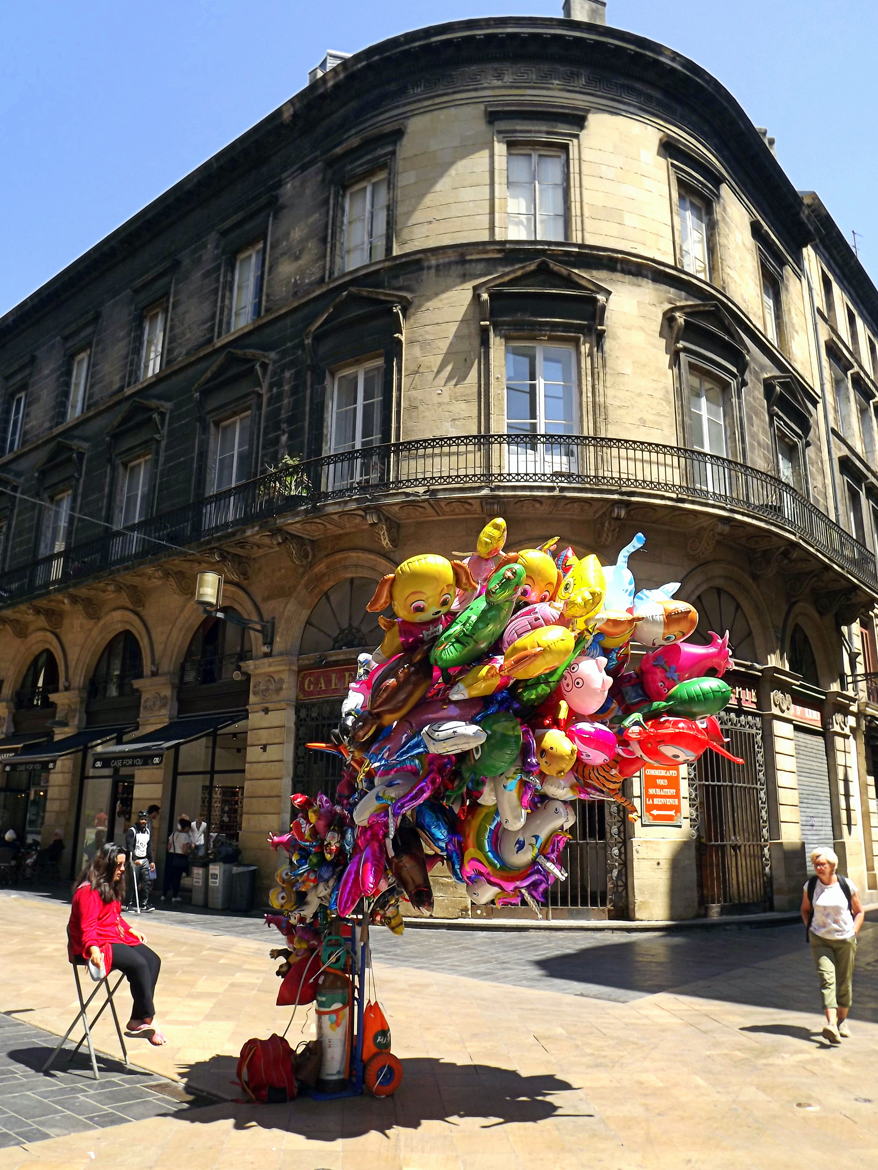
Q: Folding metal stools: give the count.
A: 1